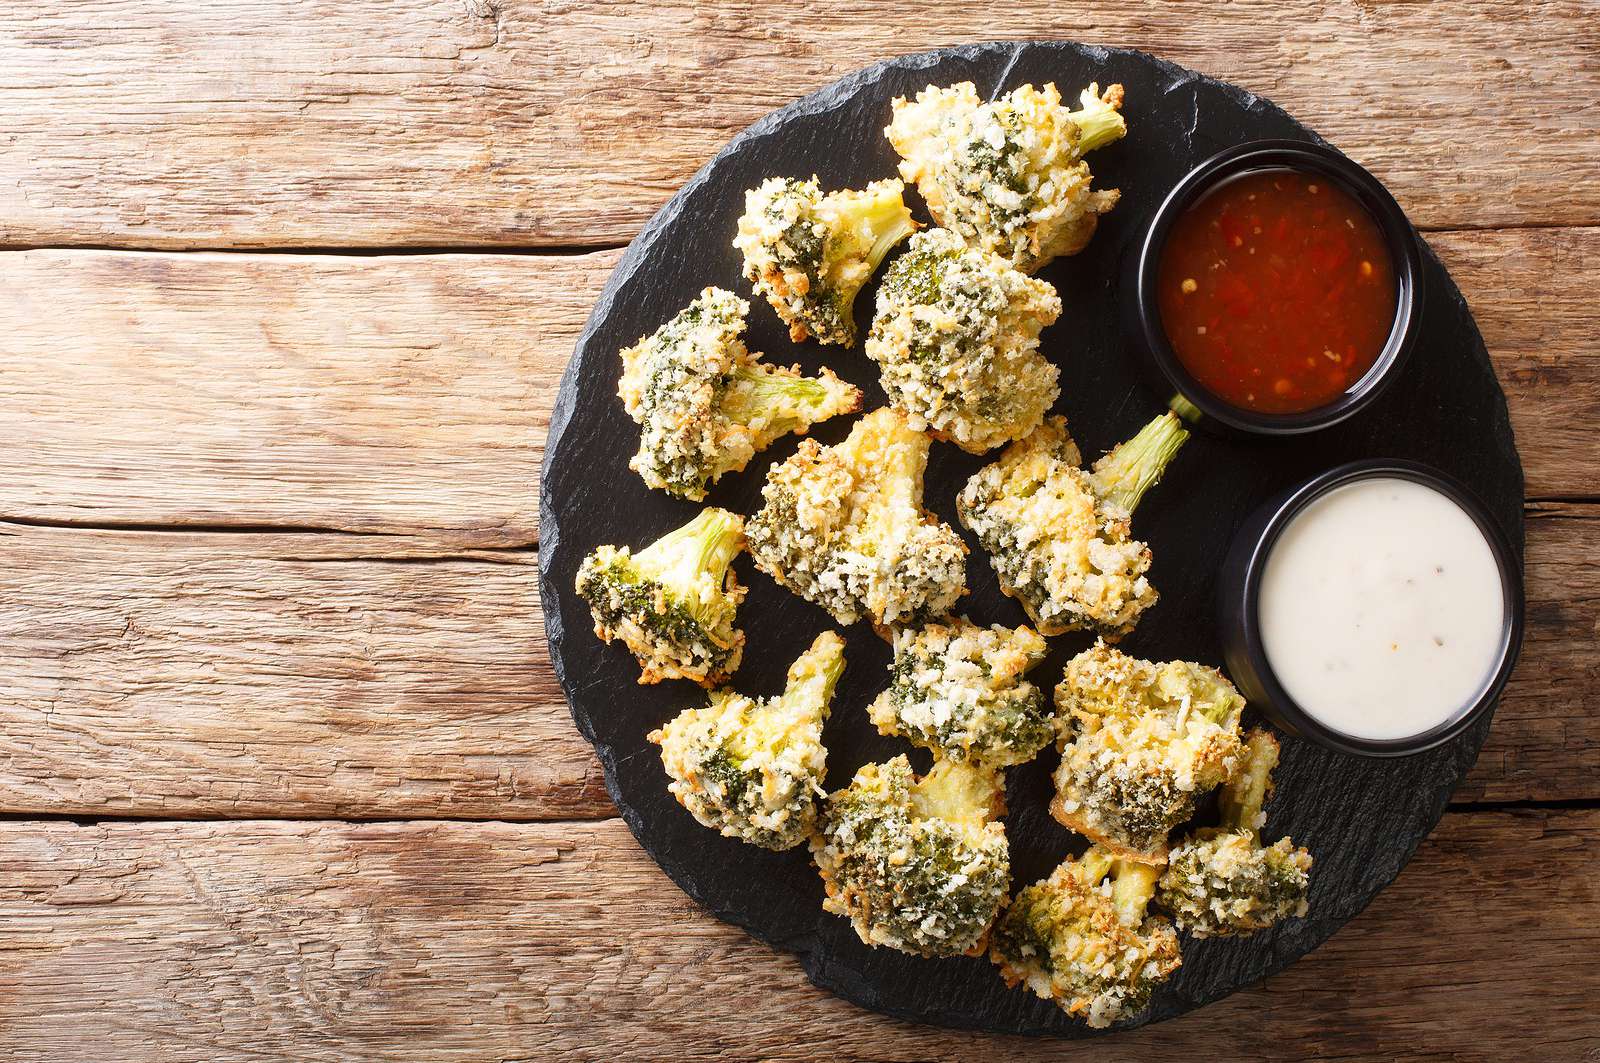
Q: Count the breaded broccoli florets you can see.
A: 13